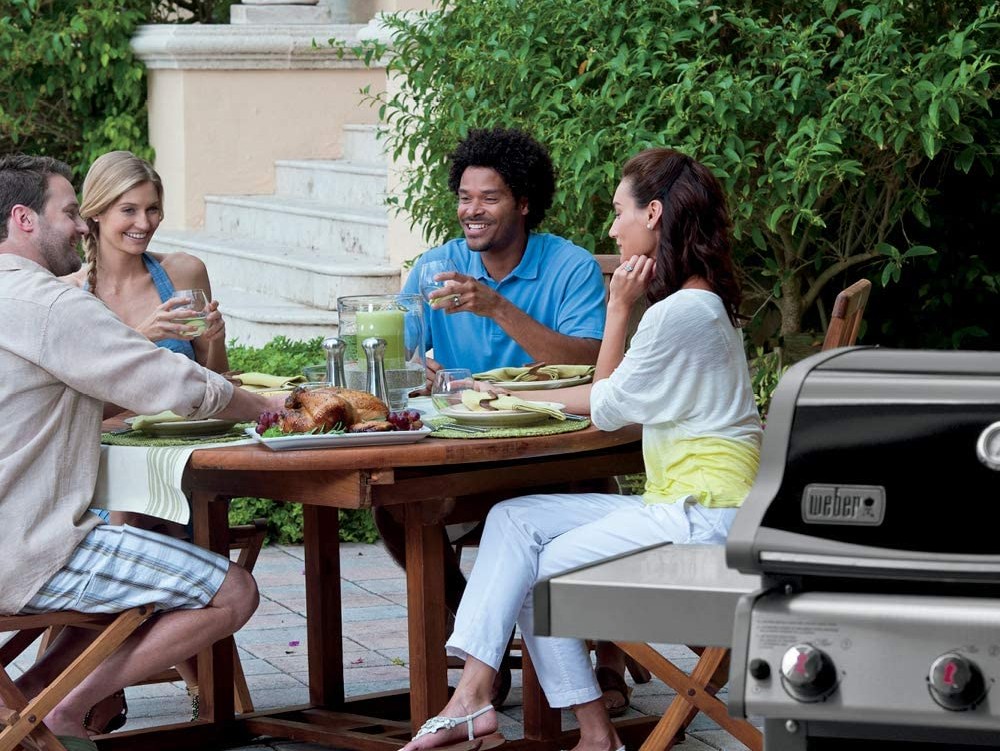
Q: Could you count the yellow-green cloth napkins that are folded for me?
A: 4